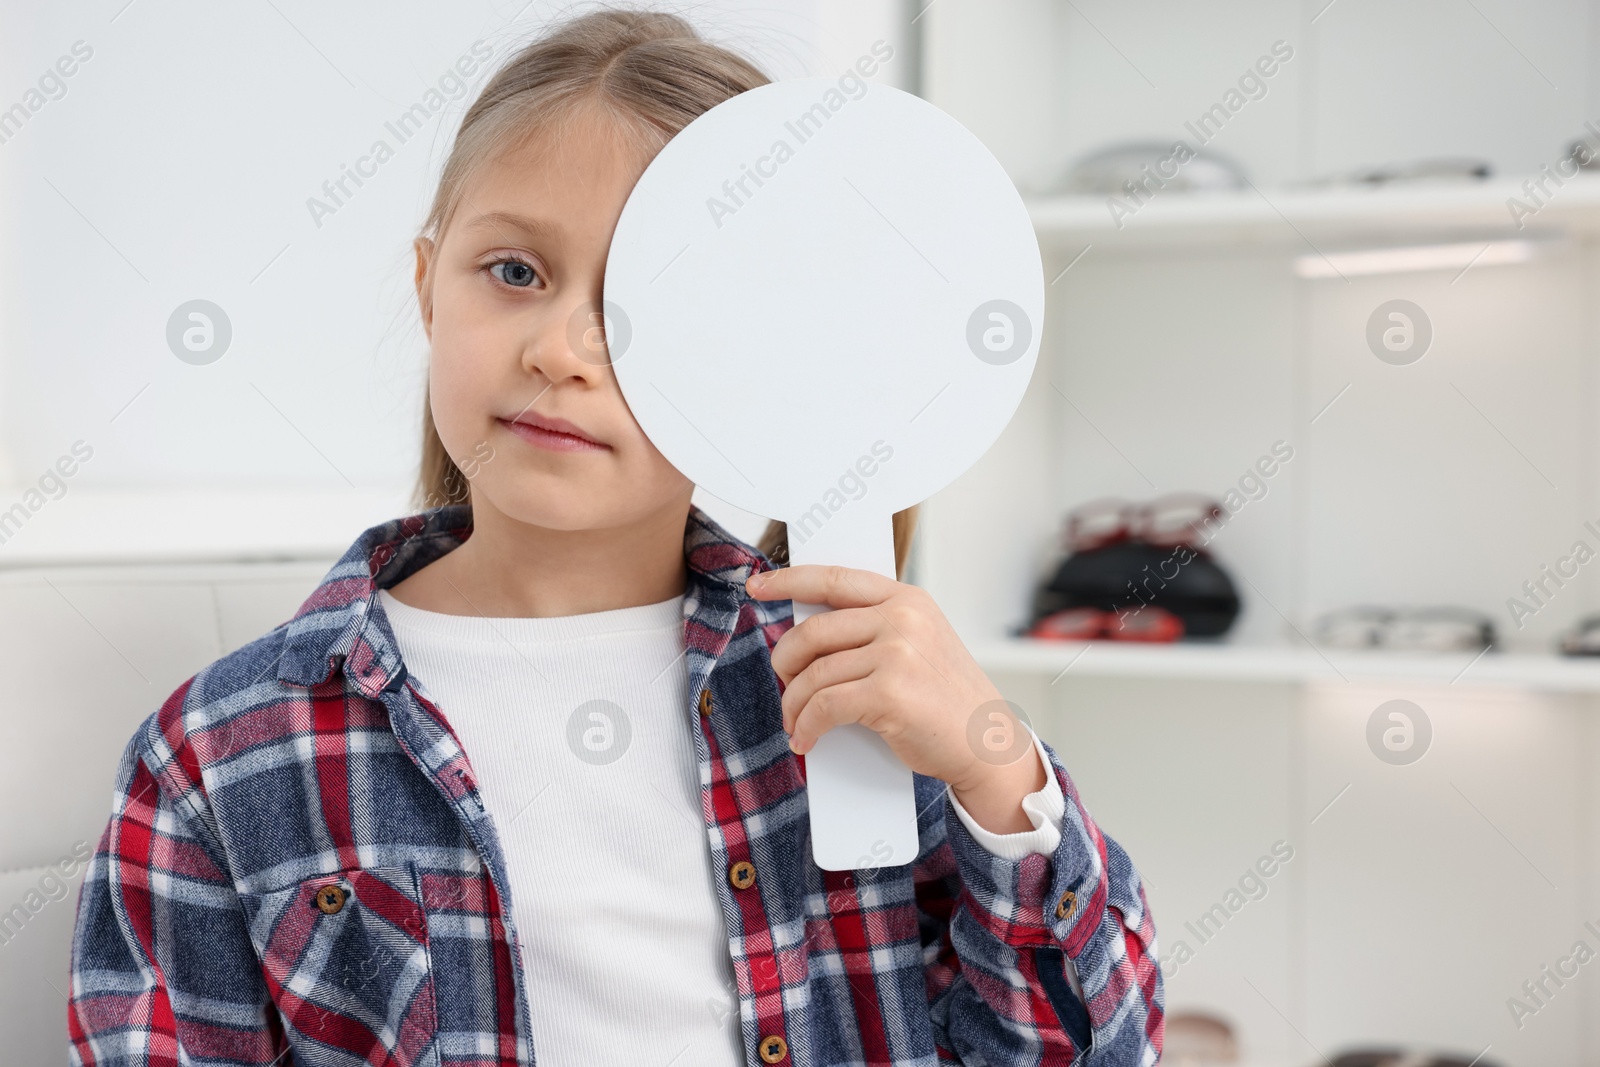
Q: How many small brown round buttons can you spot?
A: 5